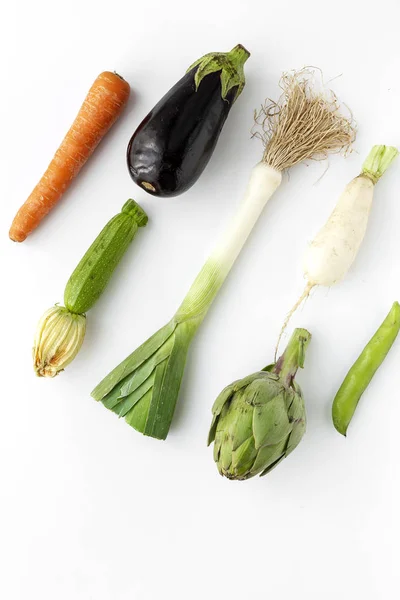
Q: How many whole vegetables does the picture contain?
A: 7